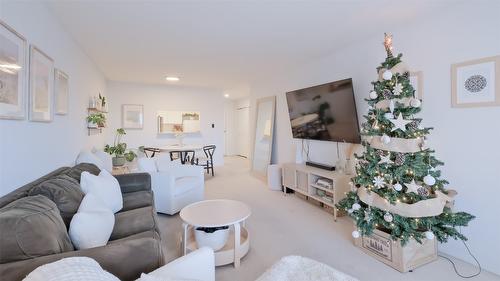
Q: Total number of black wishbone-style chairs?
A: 3